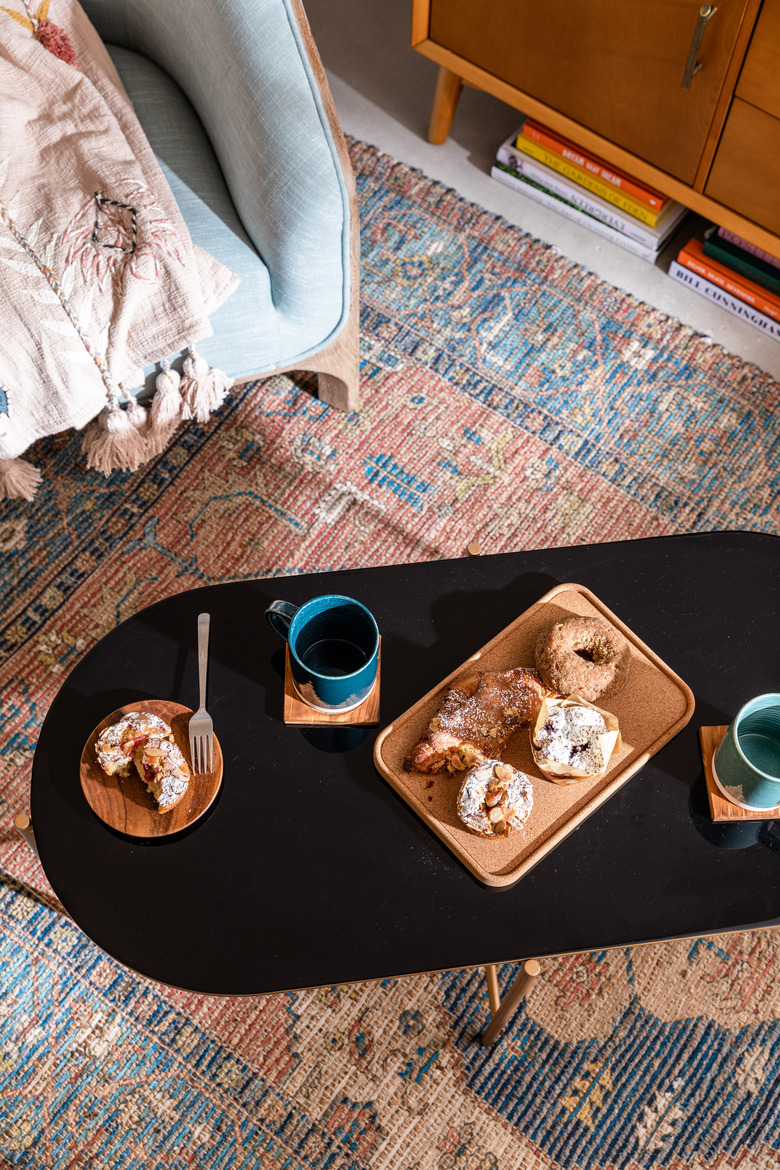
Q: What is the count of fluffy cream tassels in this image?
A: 5